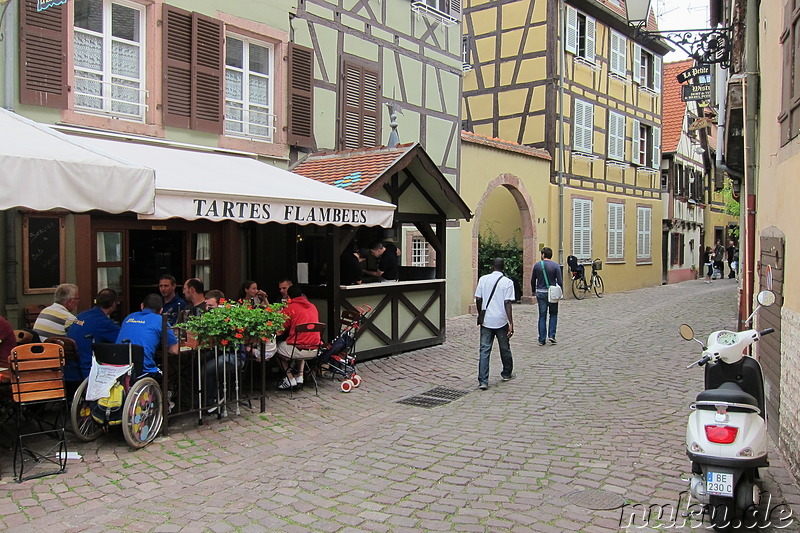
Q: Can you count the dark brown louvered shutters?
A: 6